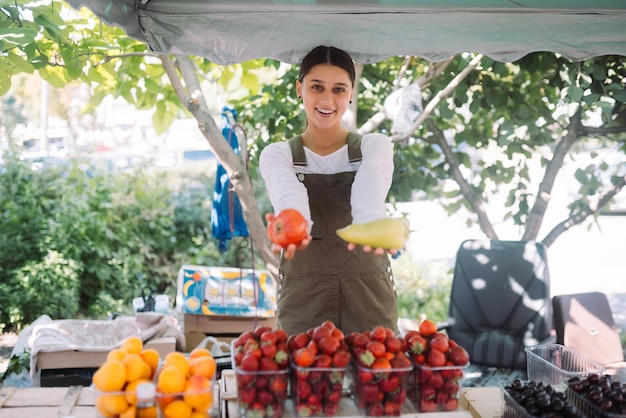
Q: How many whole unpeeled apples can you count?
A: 0